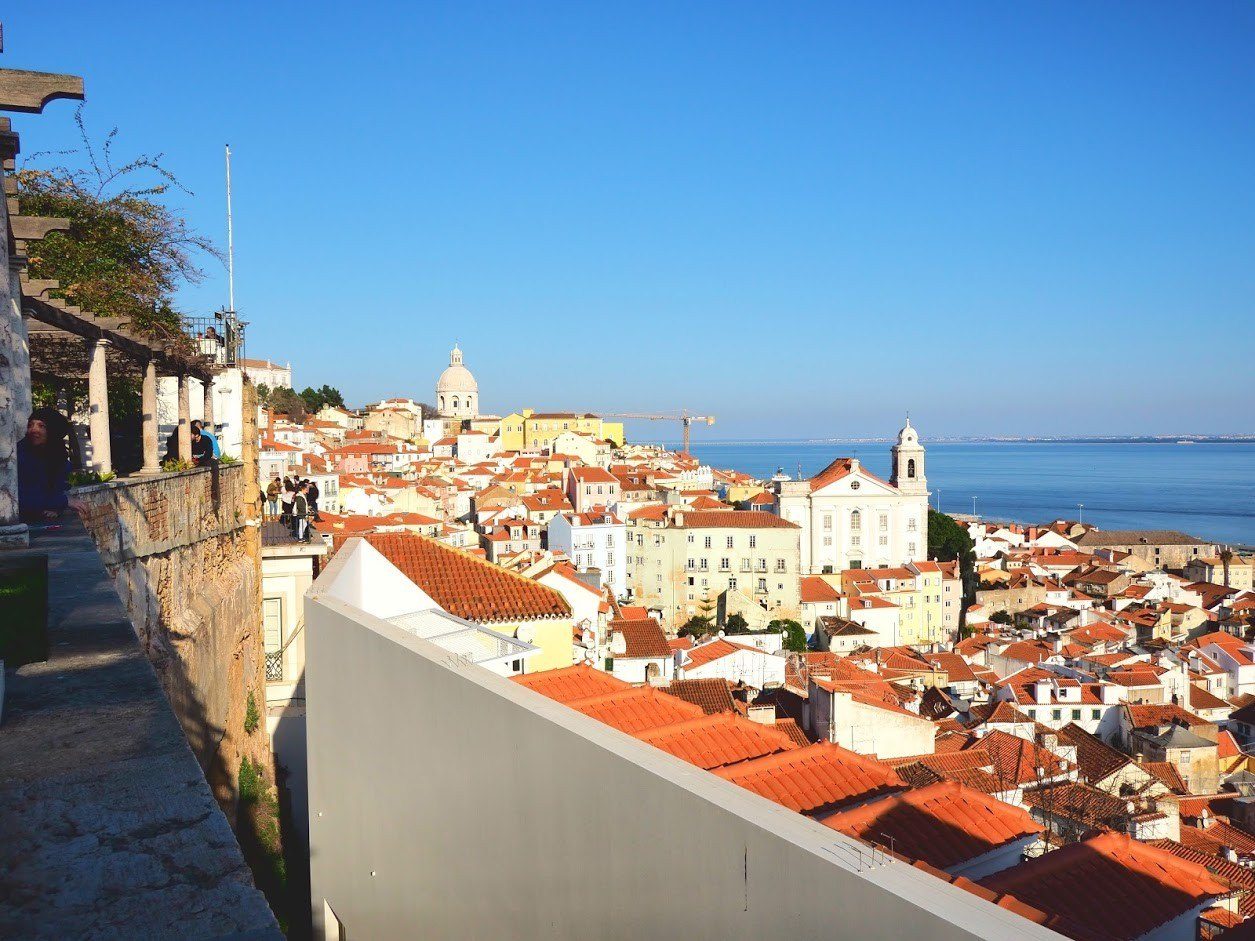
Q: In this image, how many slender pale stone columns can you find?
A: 4